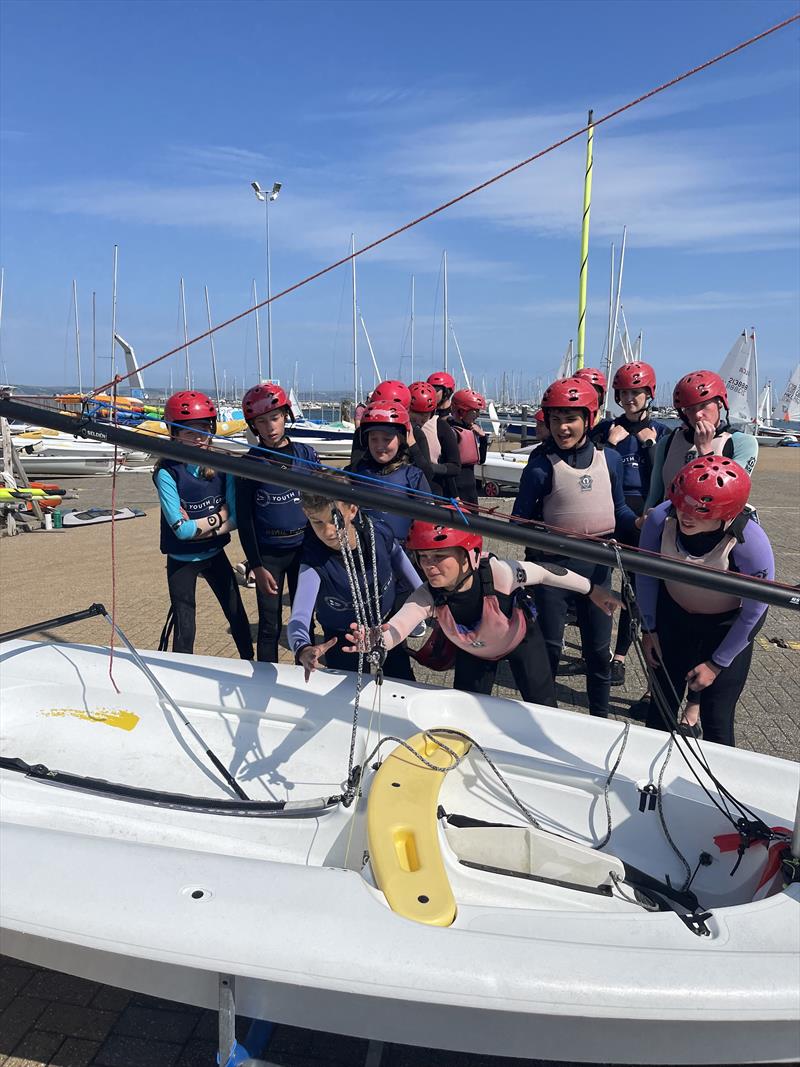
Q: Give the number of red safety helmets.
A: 14